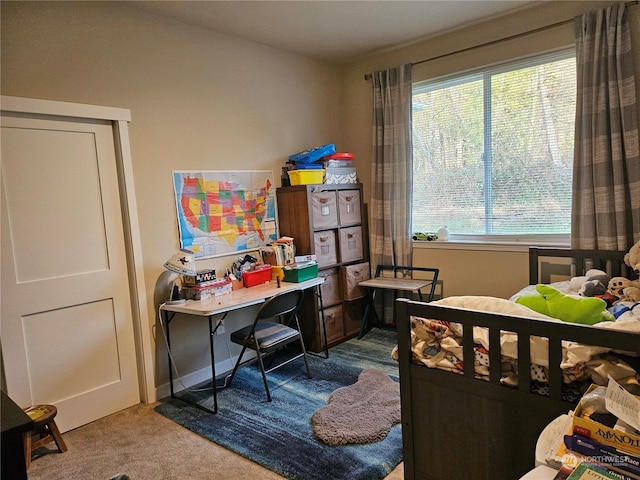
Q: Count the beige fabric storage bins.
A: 8